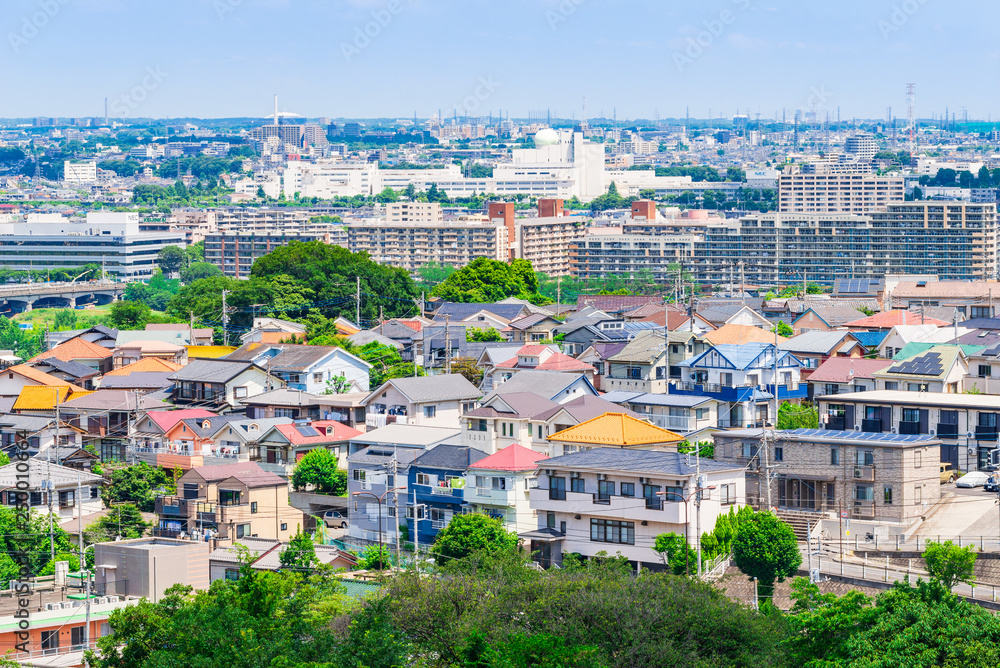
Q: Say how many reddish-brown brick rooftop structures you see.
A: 3